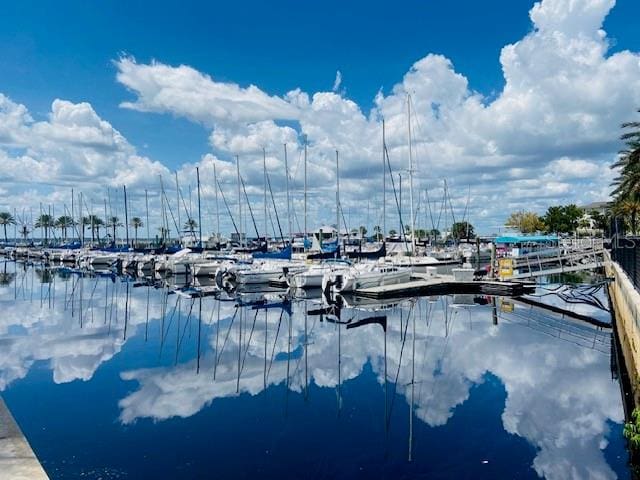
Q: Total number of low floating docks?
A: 1